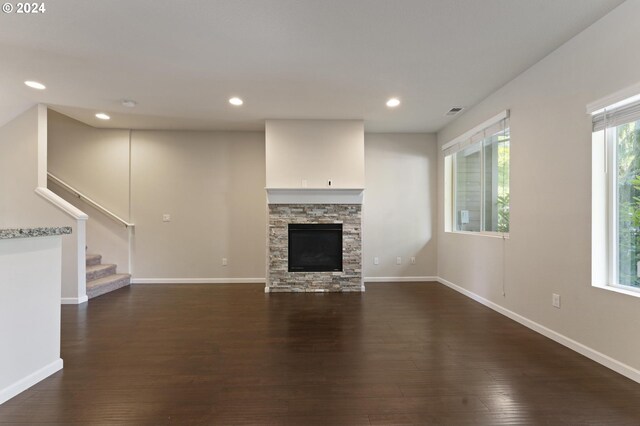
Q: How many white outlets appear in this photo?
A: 5